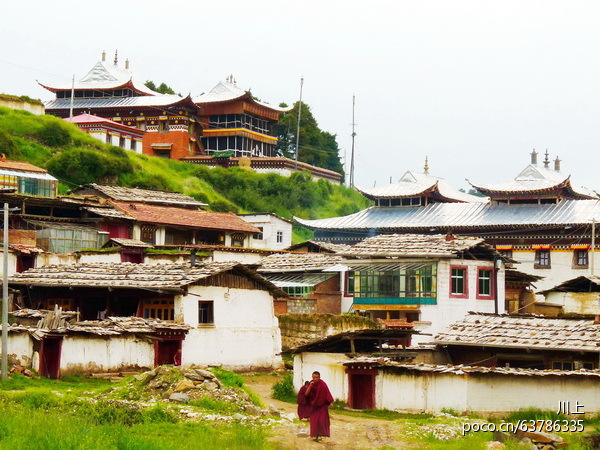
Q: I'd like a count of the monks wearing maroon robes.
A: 2